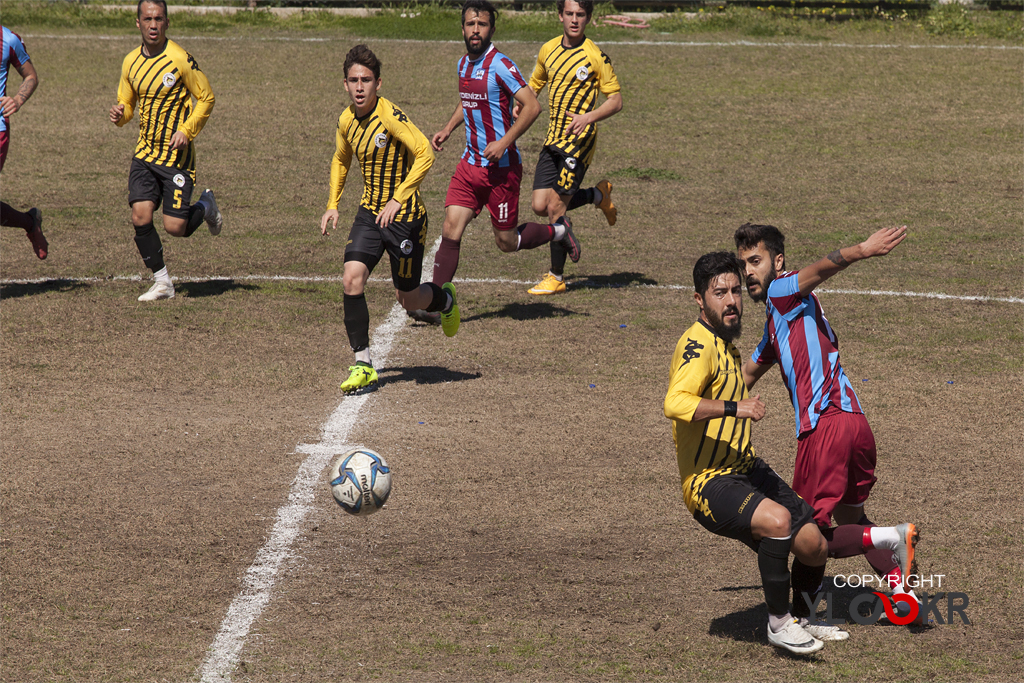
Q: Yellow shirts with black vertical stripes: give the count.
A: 4